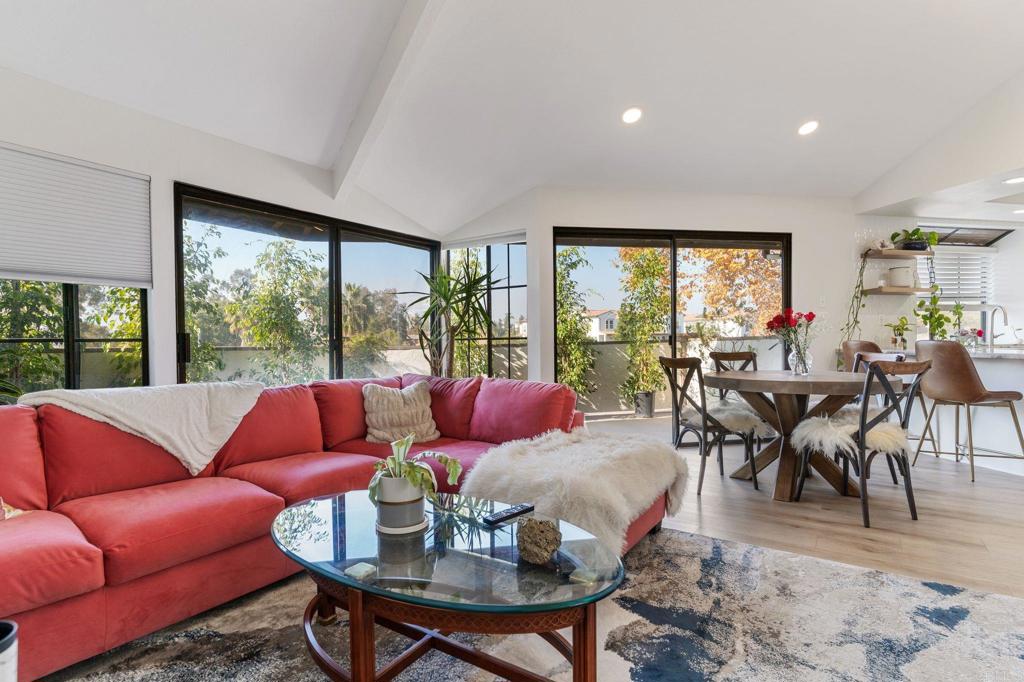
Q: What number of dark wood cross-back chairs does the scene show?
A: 4